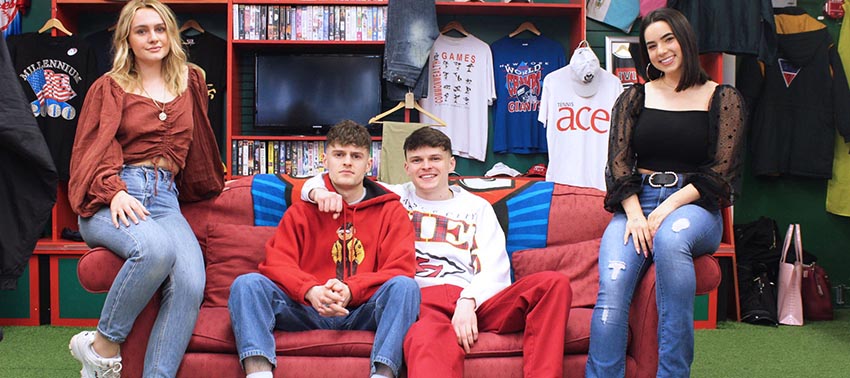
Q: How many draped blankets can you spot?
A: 1